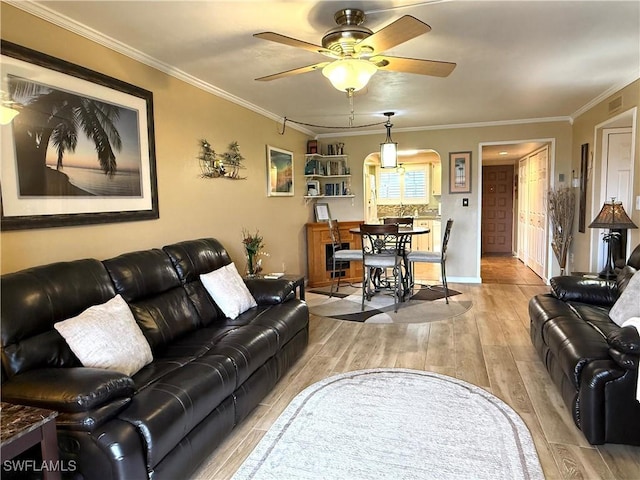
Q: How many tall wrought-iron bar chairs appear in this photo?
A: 4